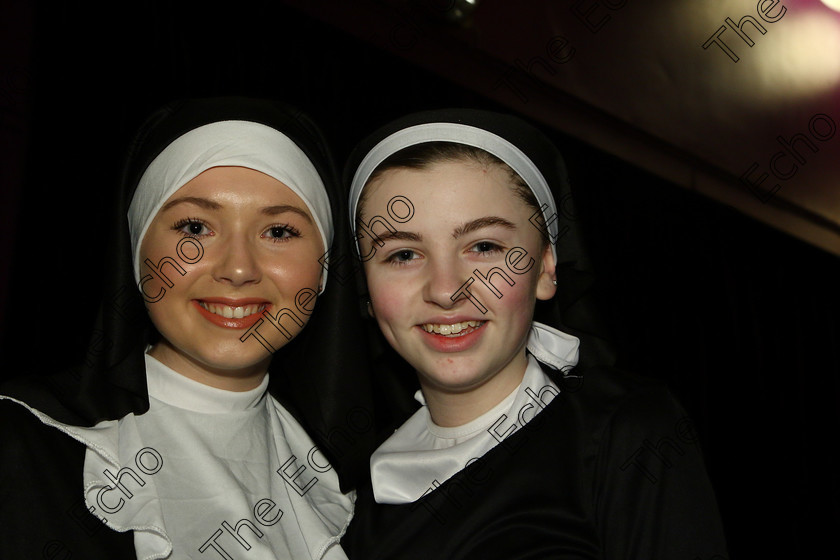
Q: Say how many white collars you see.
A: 2